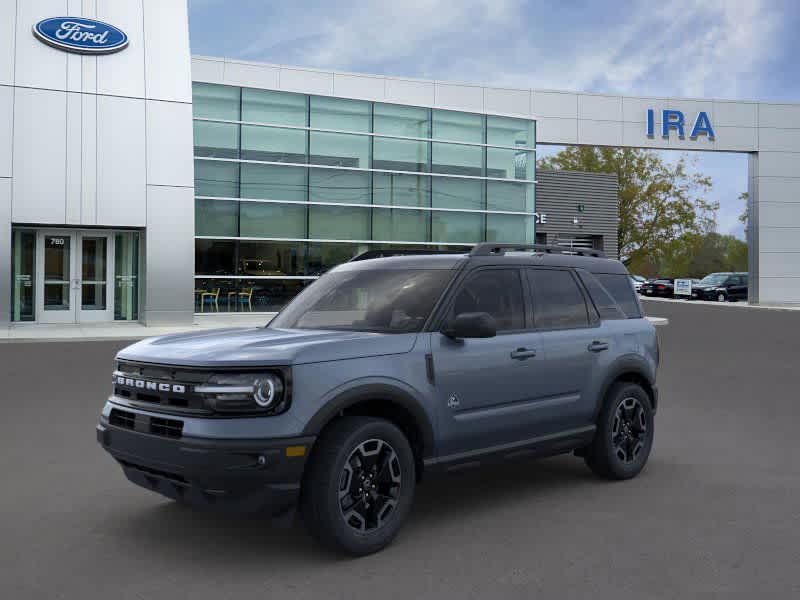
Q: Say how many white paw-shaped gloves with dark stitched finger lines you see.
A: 0